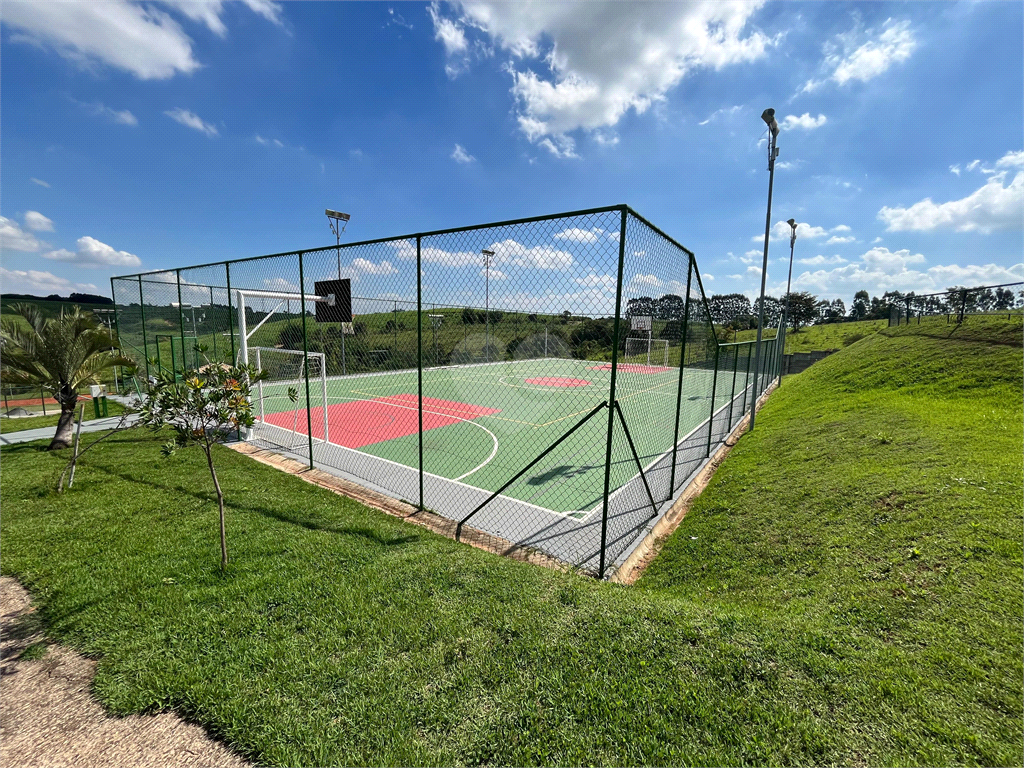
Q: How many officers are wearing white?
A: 0